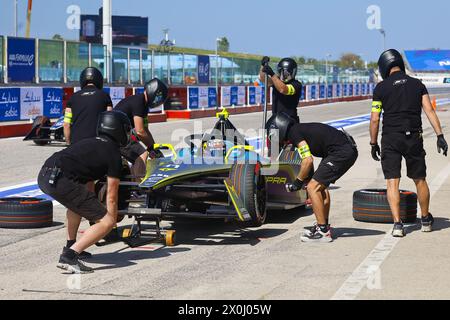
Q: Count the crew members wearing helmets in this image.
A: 6